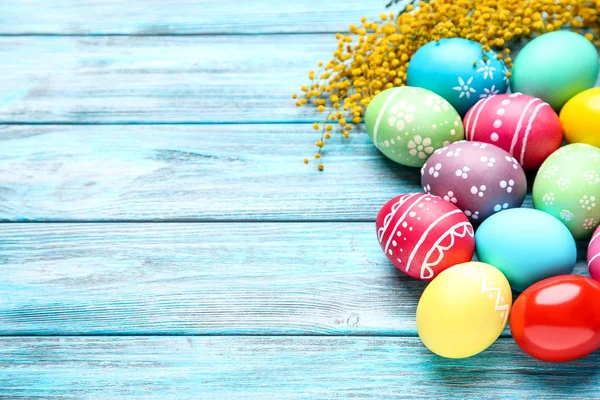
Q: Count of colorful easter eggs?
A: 12